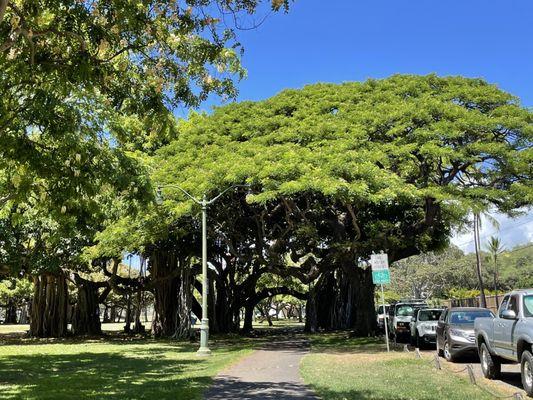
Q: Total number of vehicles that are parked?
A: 5